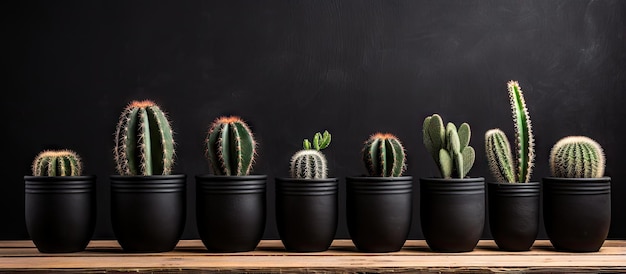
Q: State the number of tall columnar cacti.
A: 1